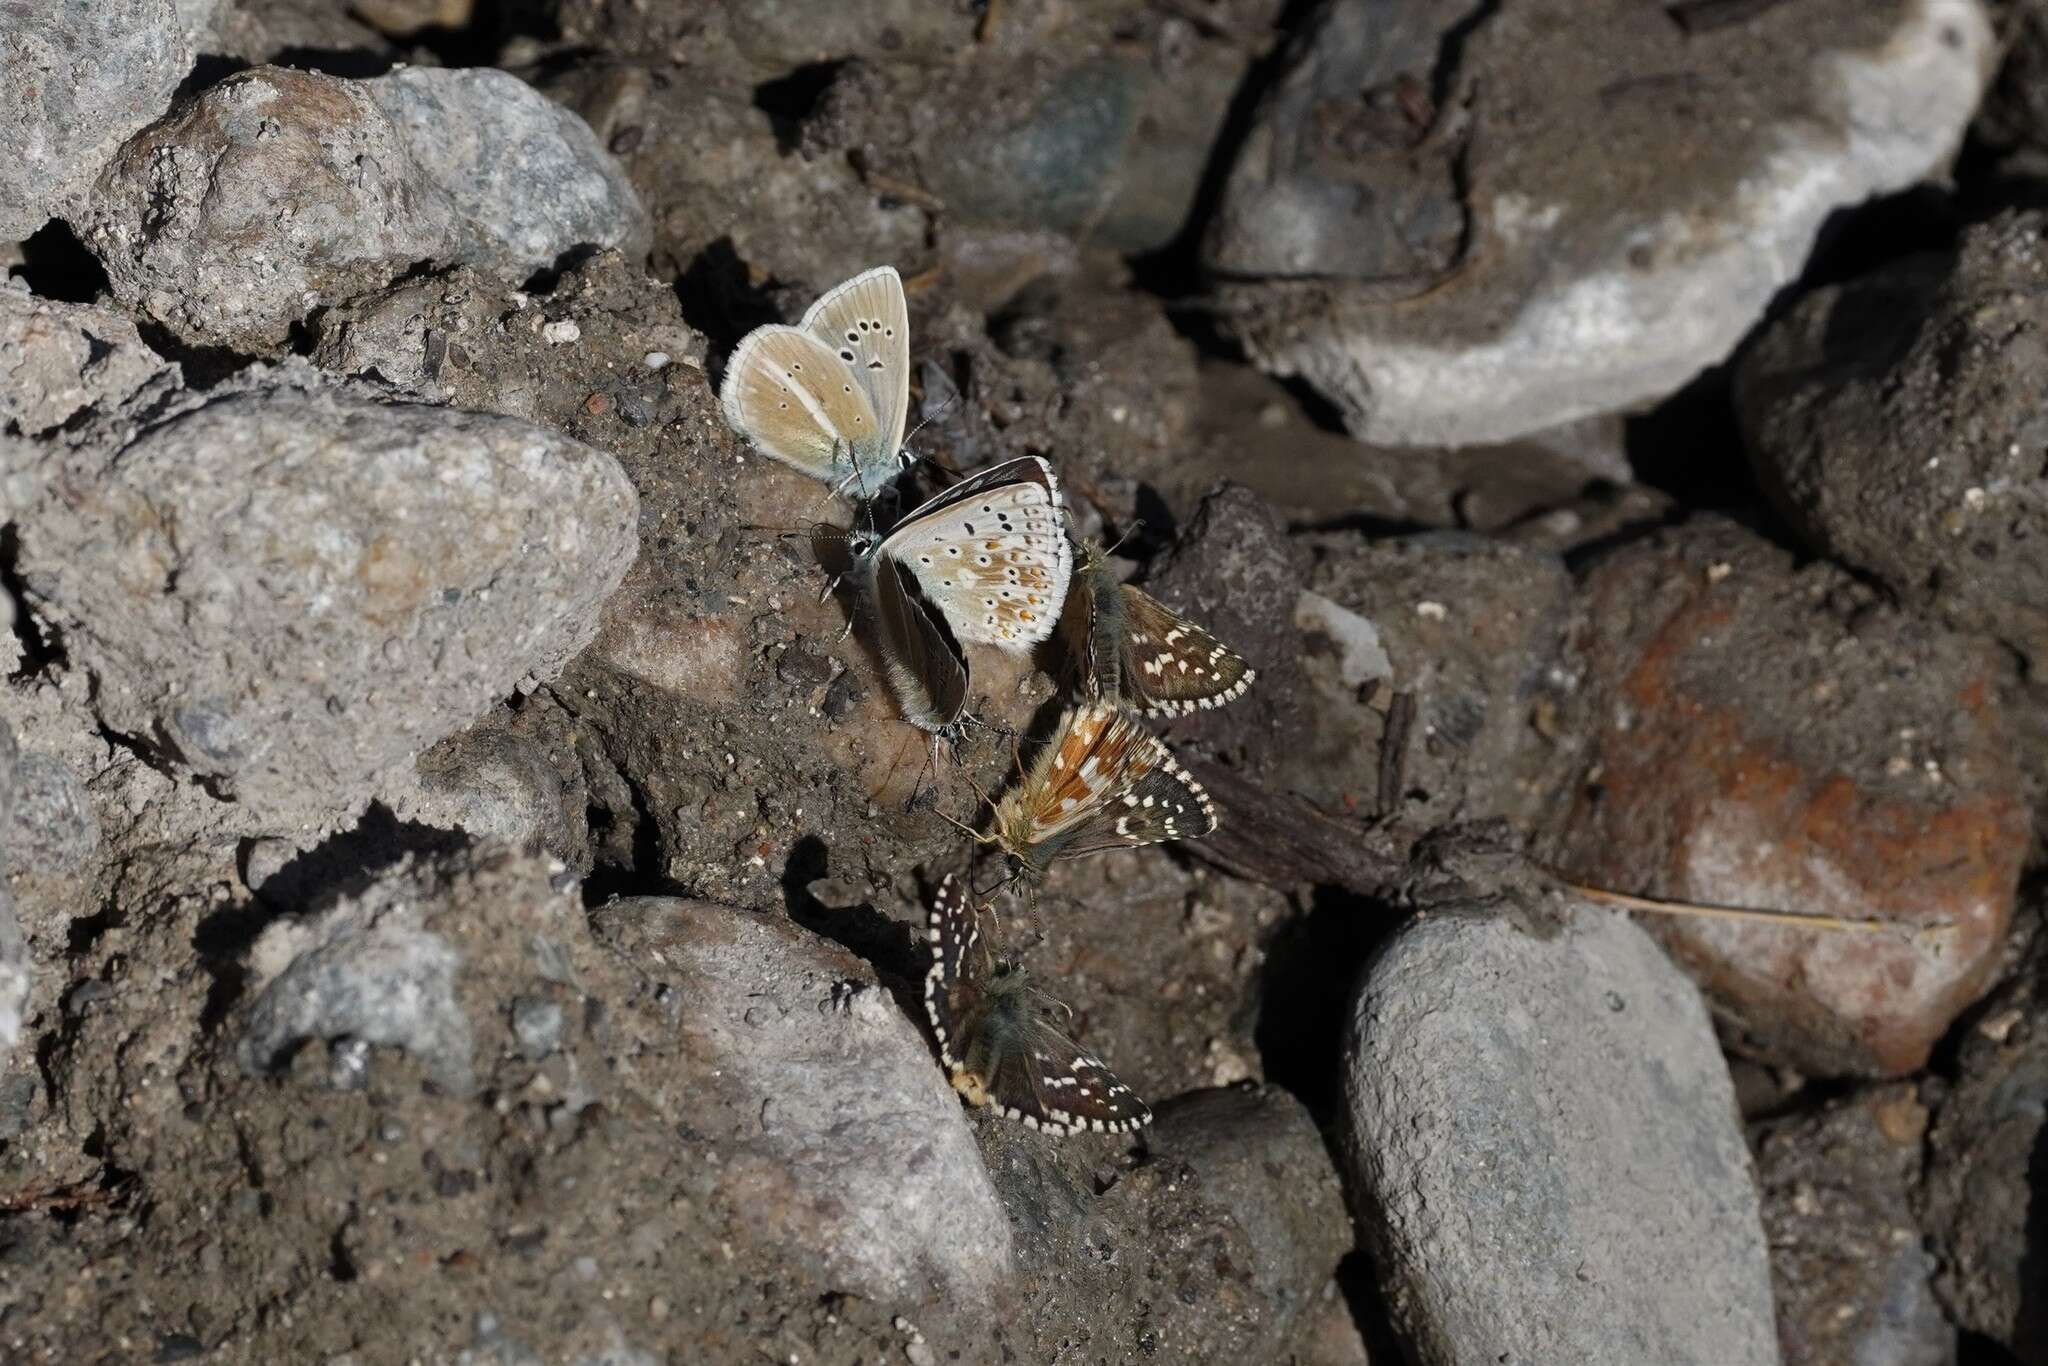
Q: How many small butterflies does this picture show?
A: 6